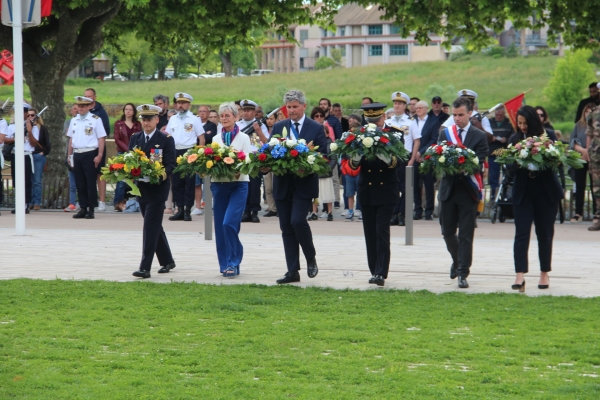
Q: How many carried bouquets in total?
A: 6